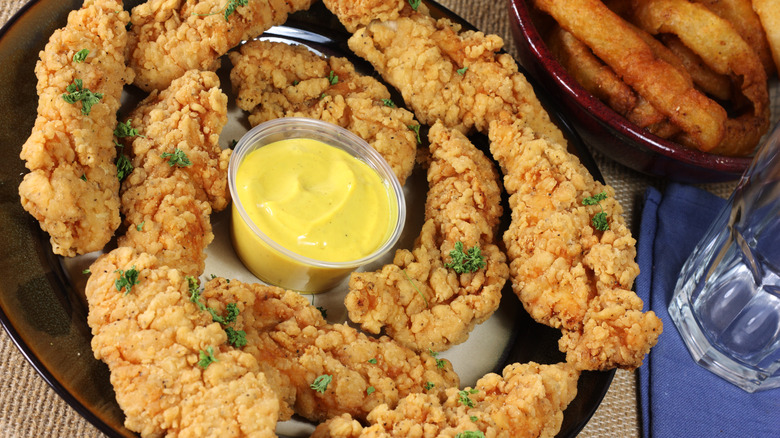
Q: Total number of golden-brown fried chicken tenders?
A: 11